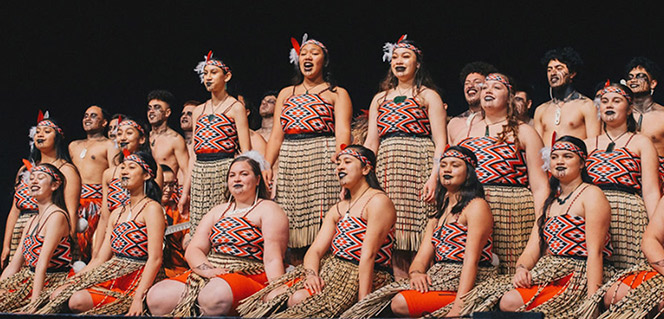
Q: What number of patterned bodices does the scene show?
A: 13